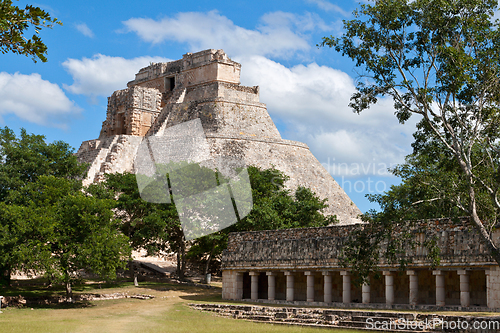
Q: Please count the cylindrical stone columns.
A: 11